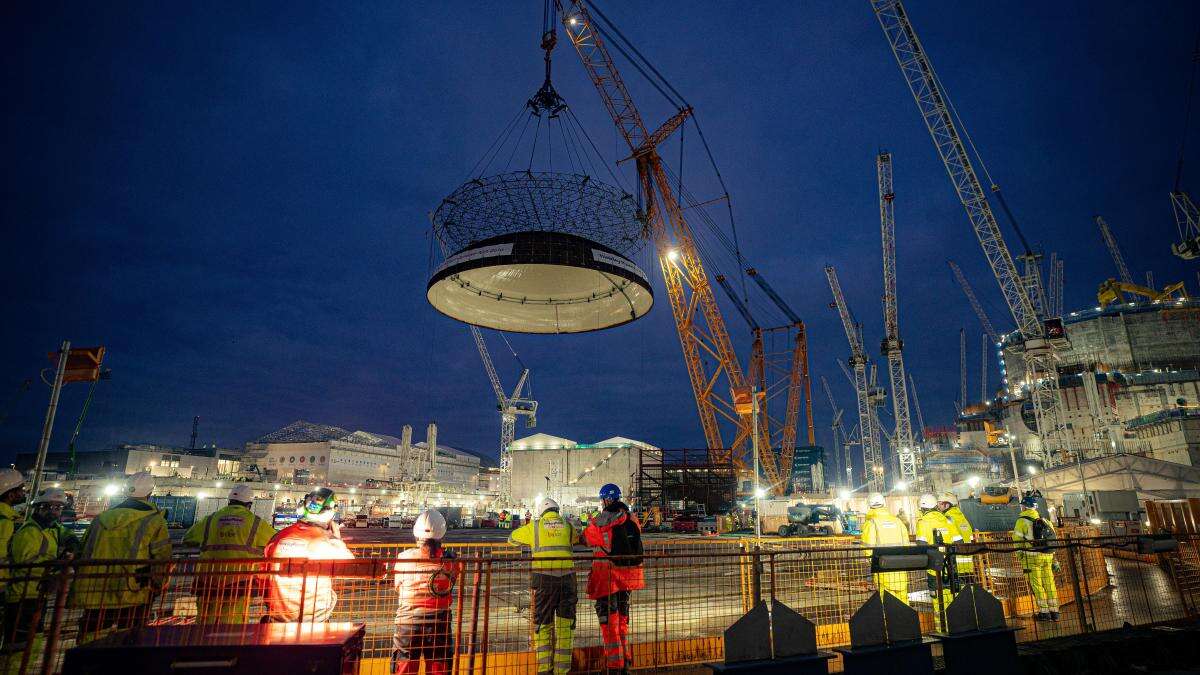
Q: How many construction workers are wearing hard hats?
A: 12